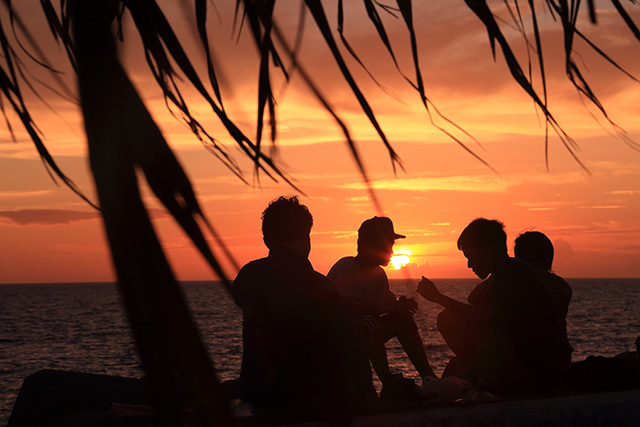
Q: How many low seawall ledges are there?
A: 1